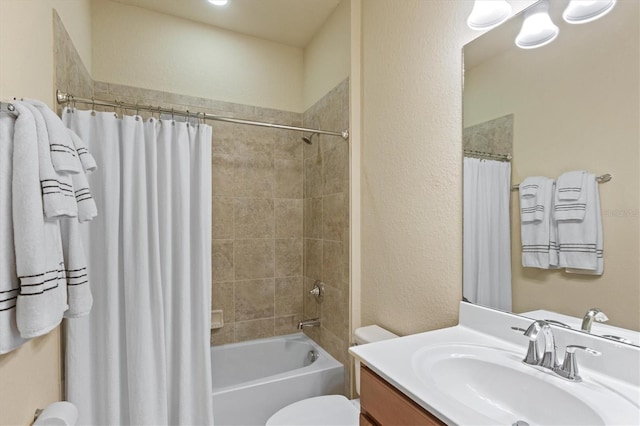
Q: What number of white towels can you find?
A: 6